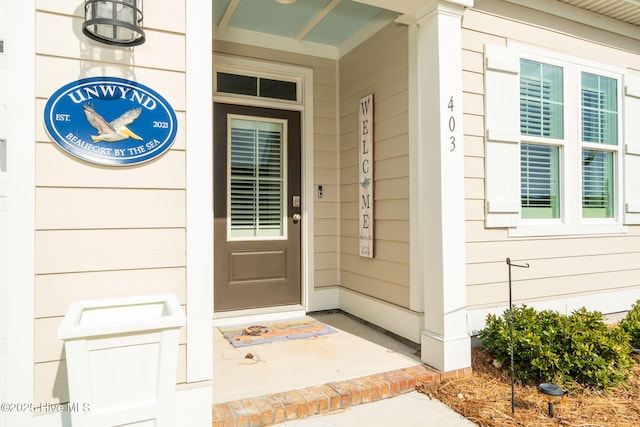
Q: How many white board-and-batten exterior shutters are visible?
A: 2